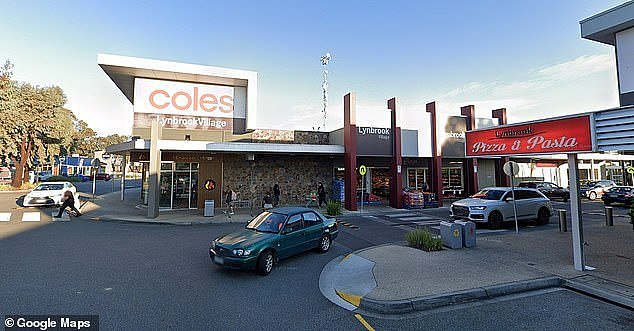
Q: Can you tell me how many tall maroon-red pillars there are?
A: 5